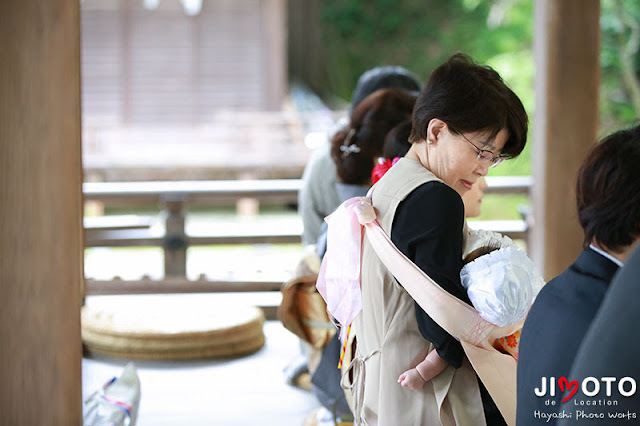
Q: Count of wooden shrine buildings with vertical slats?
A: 1